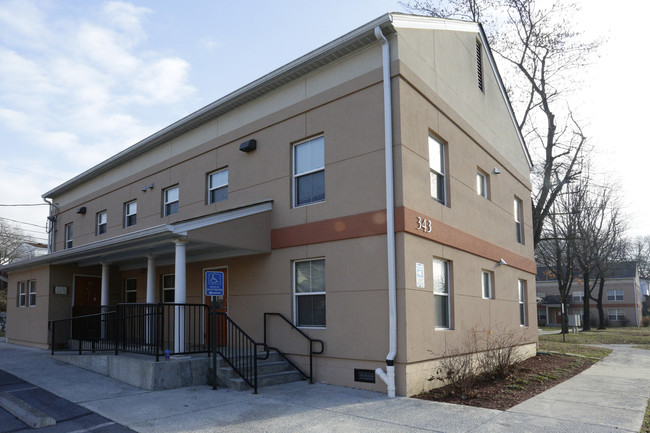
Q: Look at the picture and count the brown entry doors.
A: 2